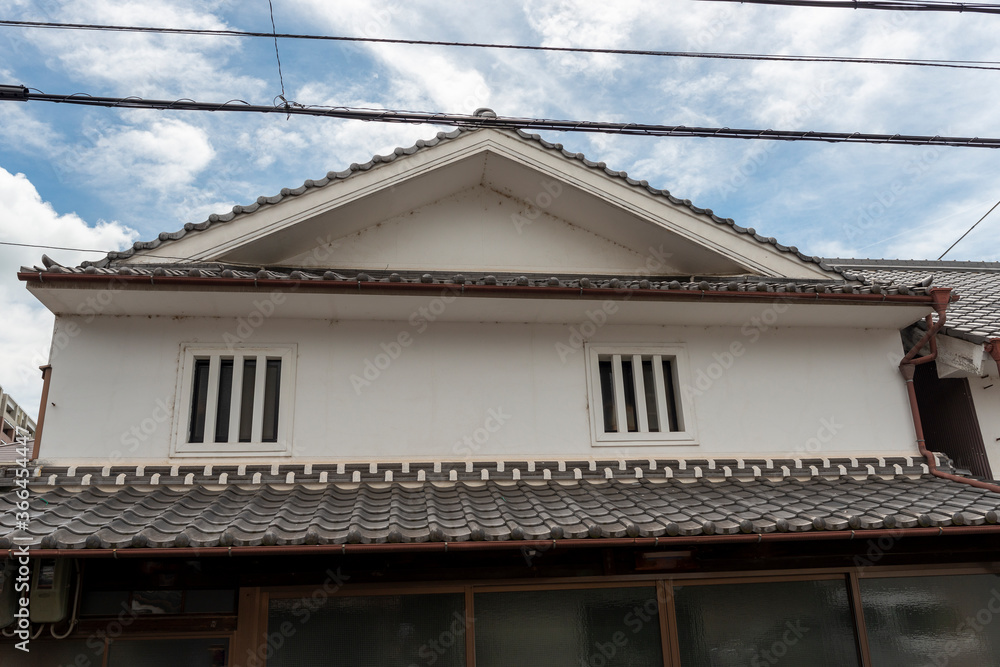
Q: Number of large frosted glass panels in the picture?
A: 4